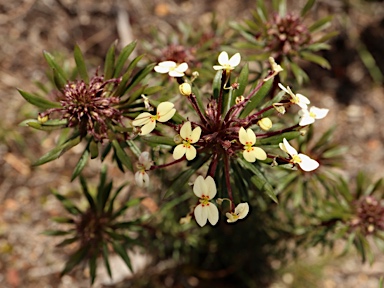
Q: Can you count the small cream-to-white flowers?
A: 11